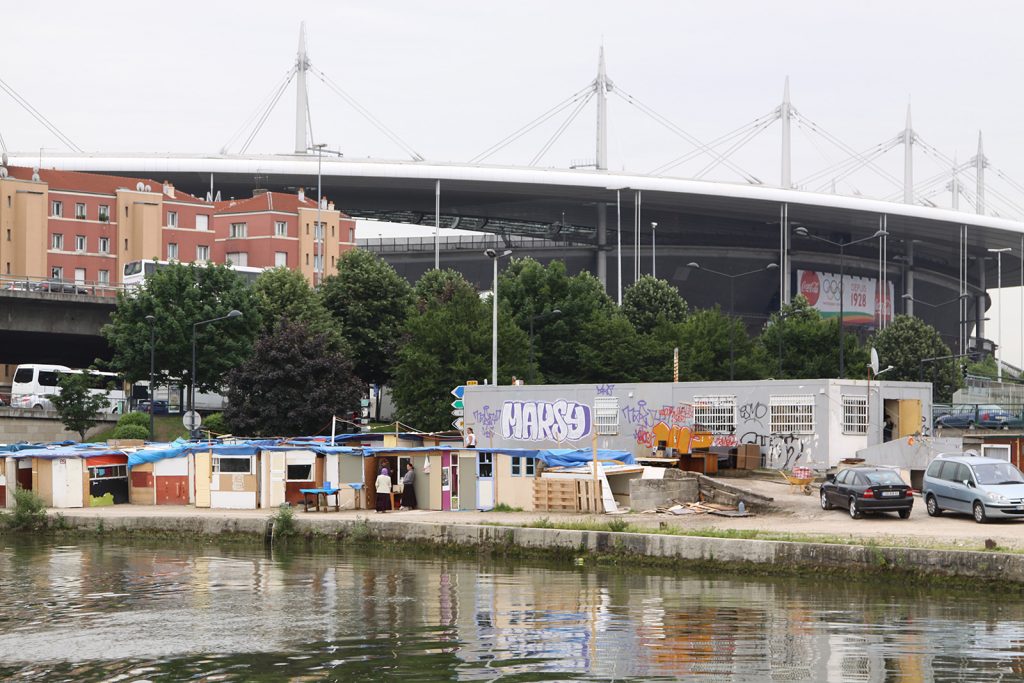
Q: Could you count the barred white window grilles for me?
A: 4